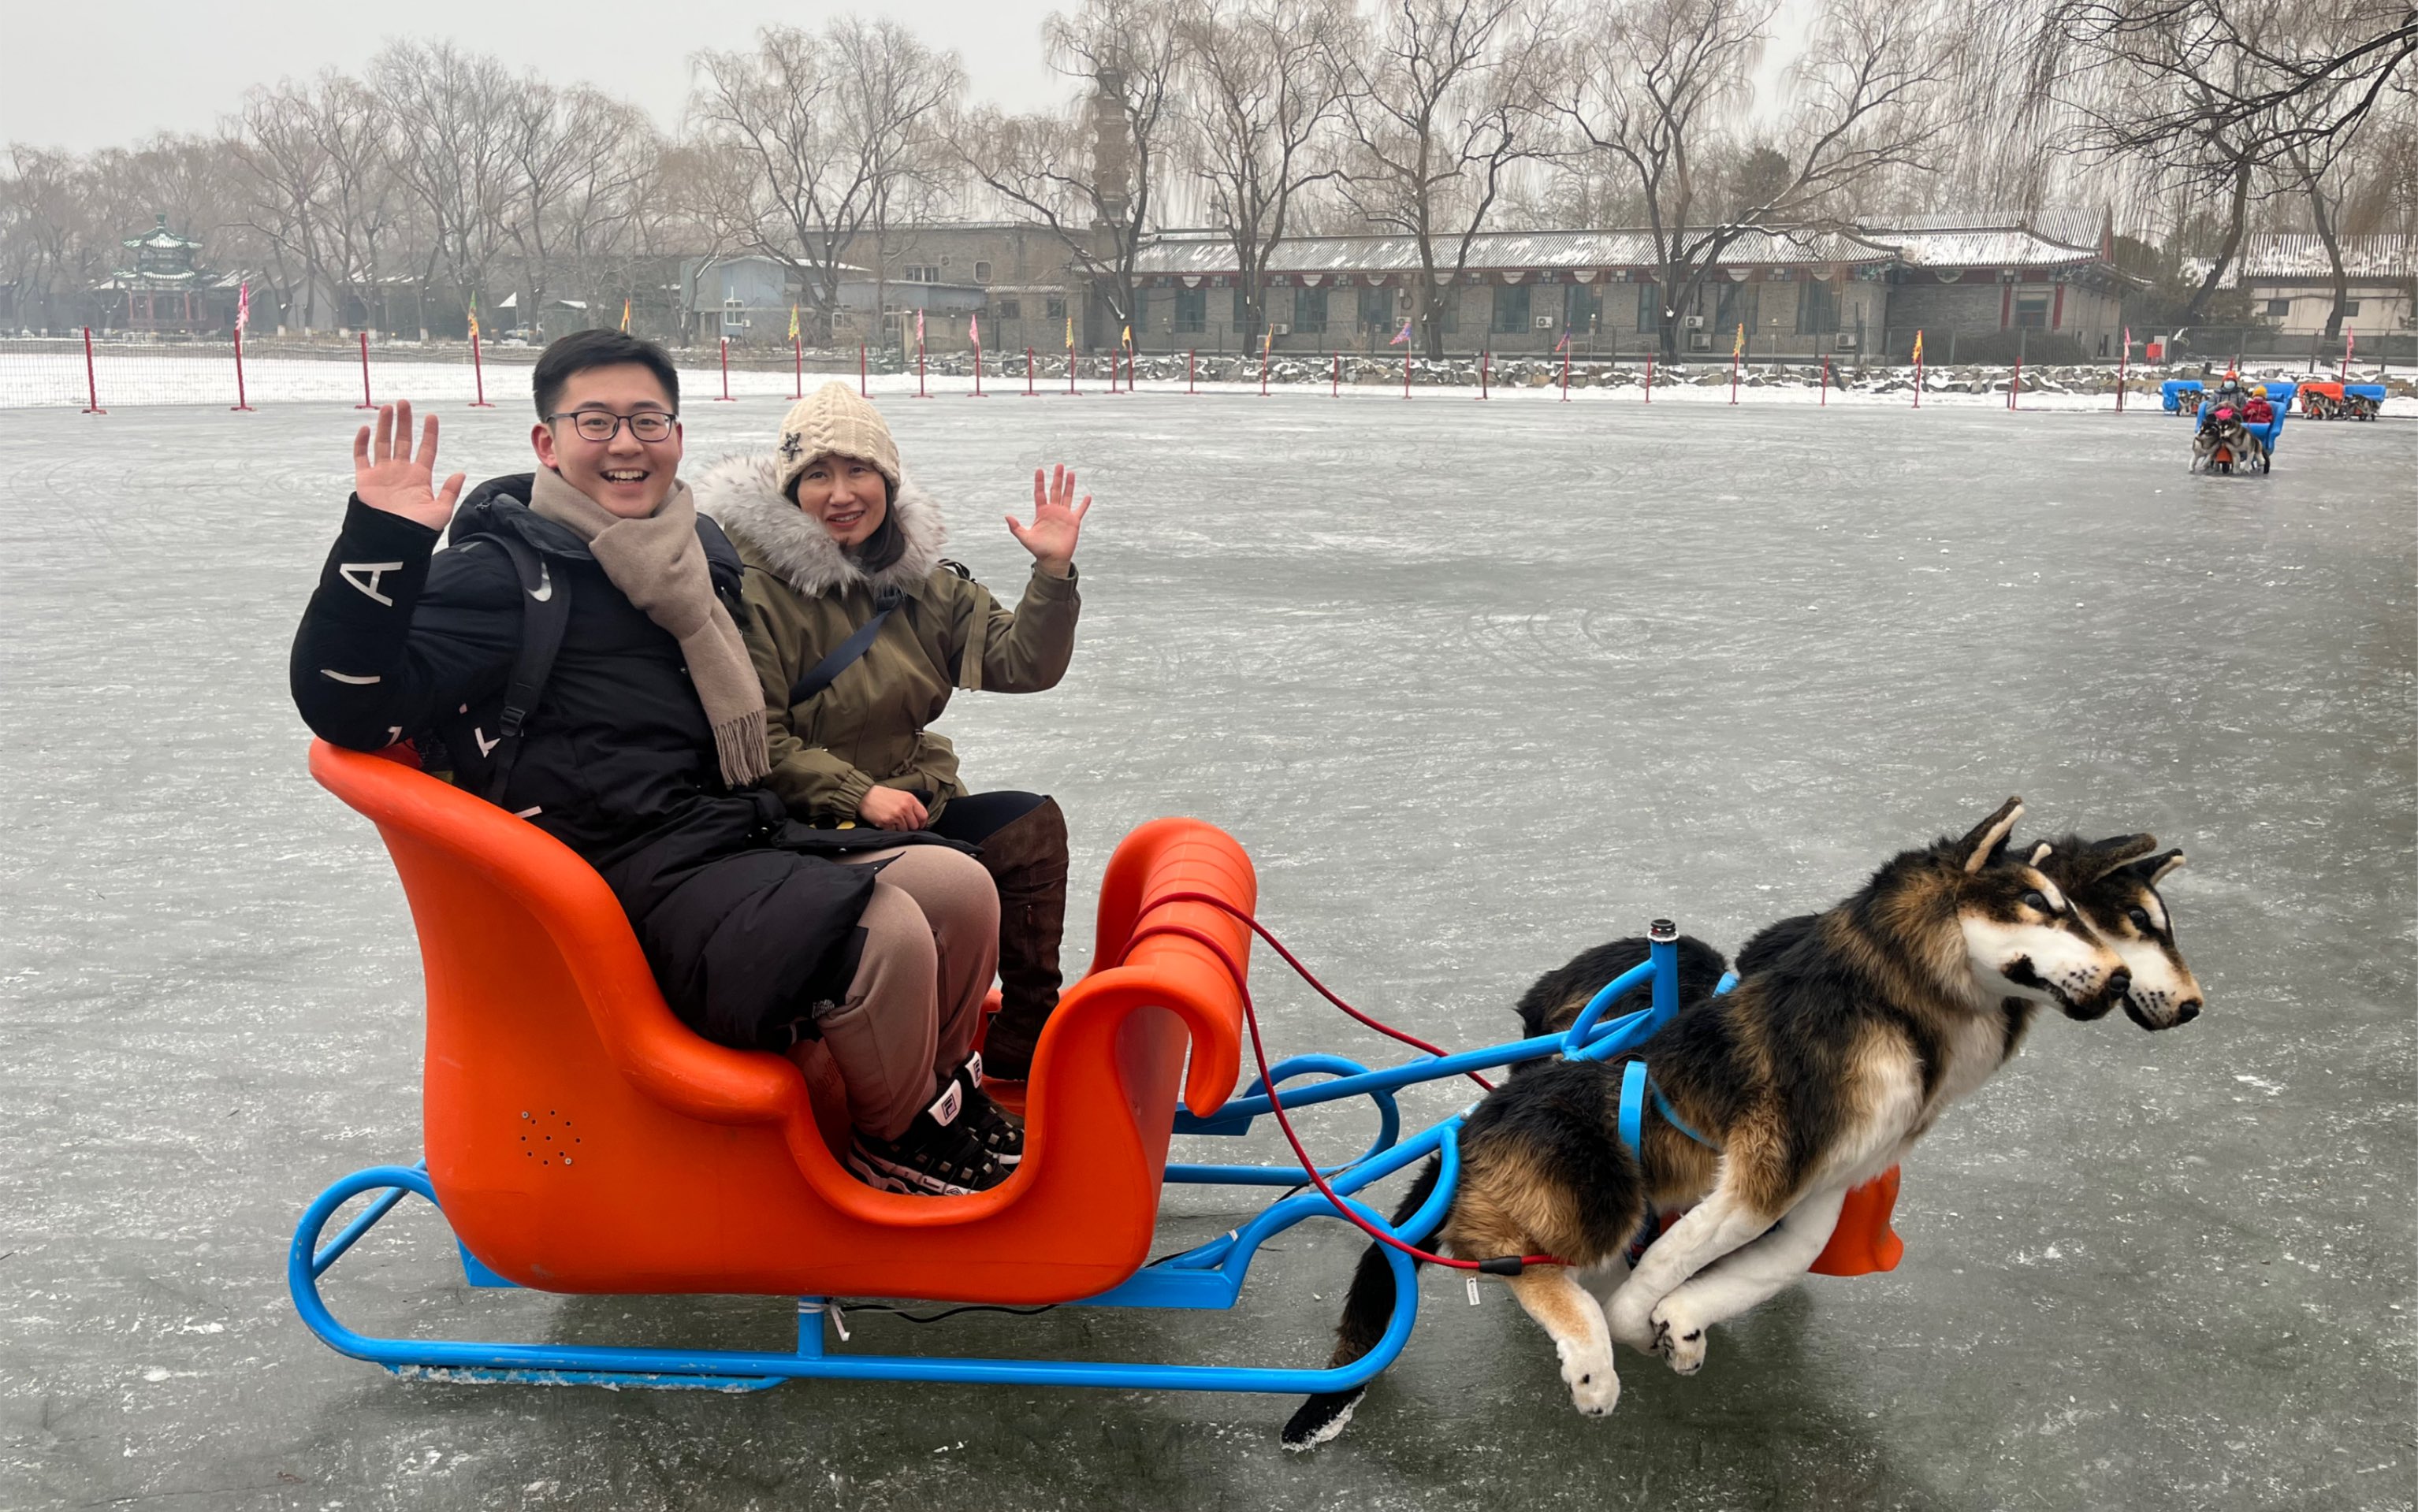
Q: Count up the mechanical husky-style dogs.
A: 10